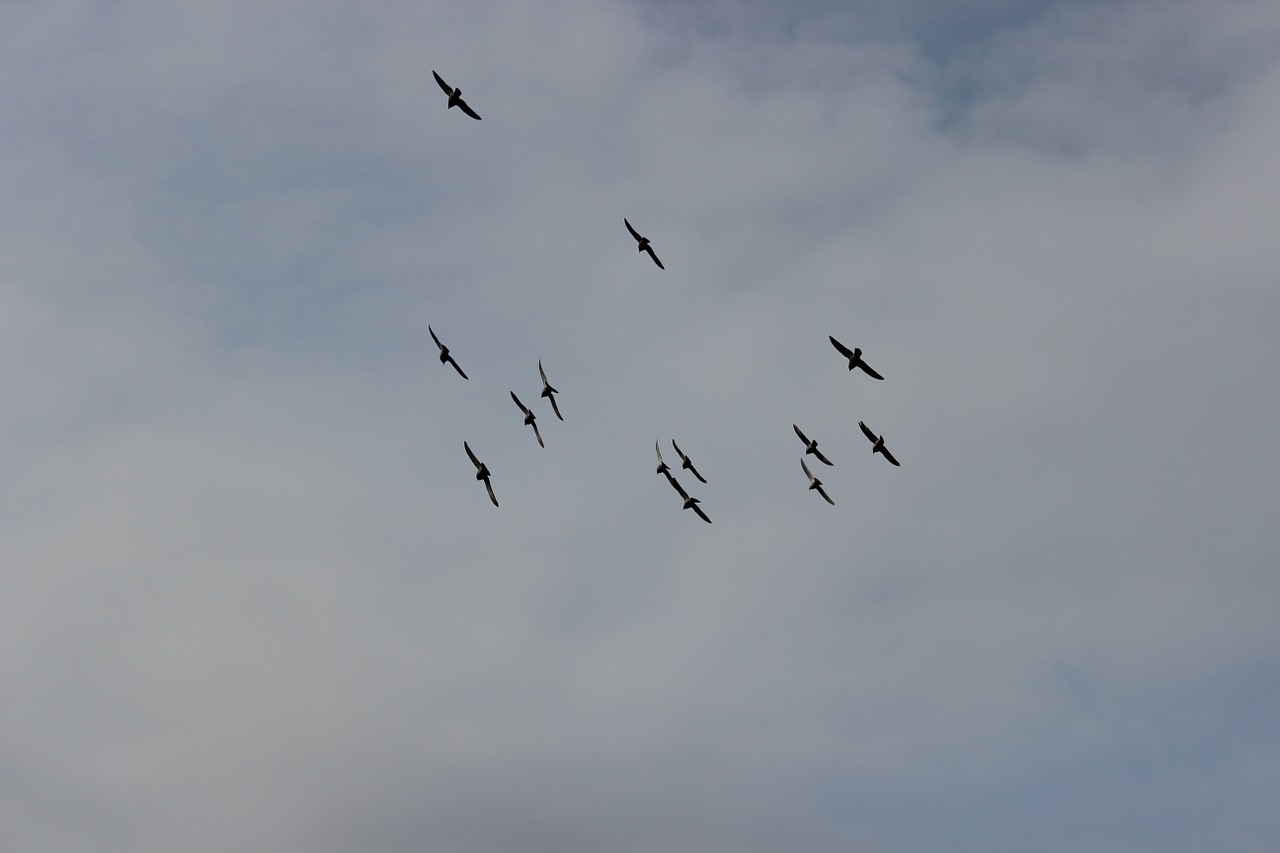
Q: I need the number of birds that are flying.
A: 13